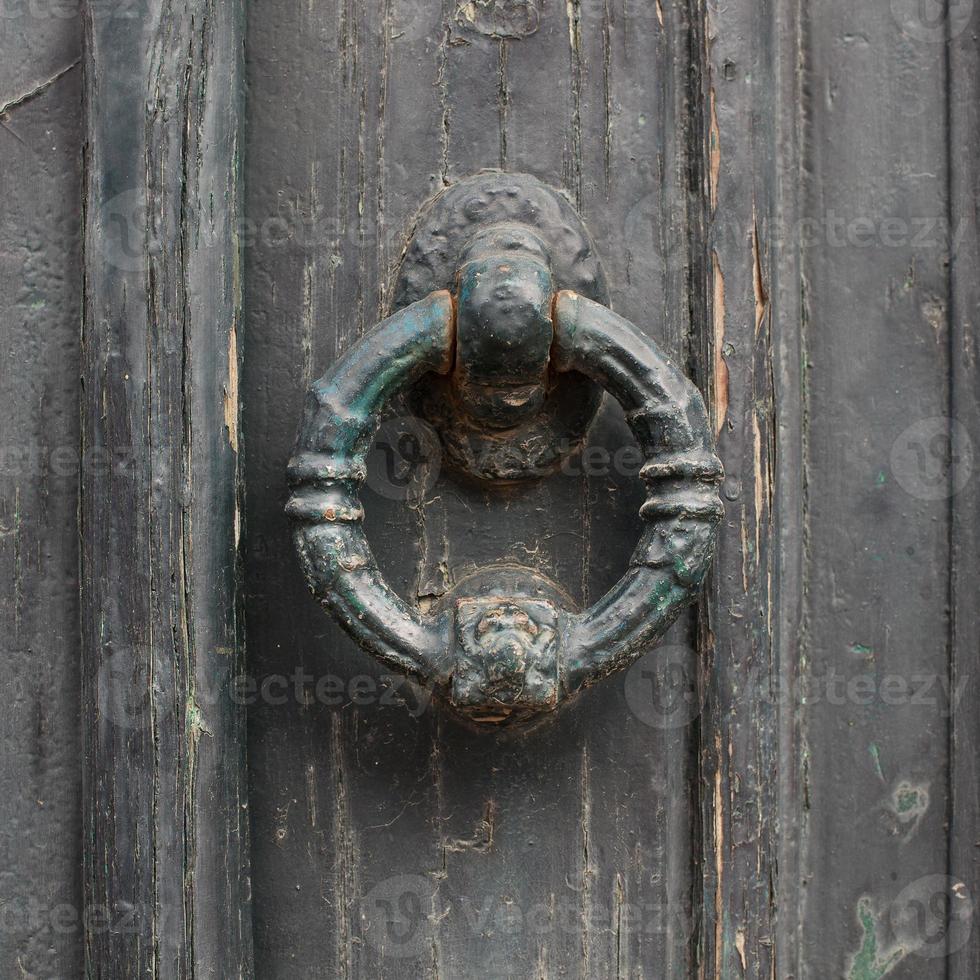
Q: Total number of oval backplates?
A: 1